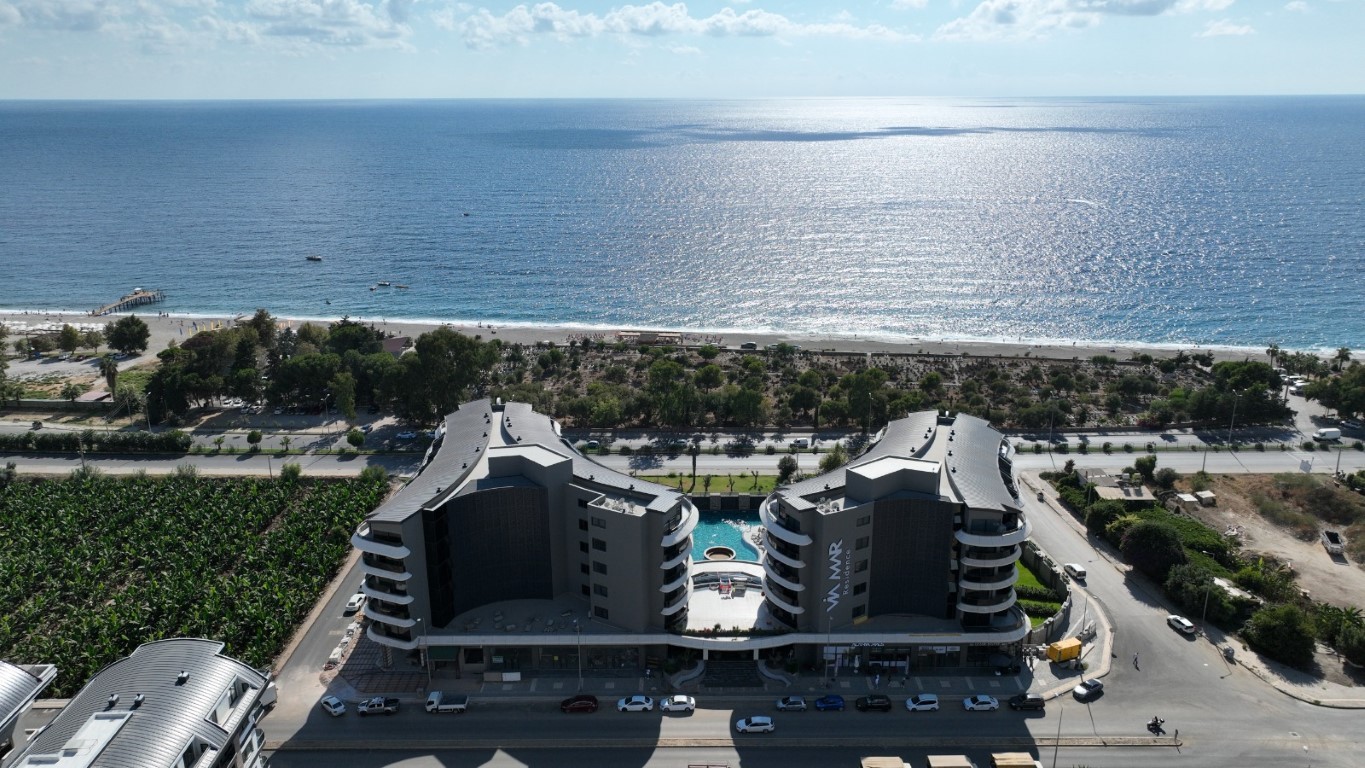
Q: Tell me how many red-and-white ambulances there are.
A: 0